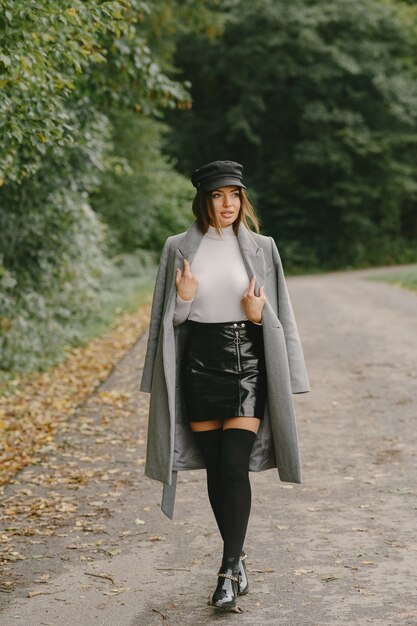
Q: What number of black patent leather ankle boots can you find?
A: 2